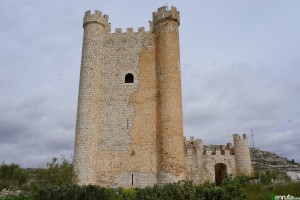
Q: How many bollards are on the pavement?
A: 0